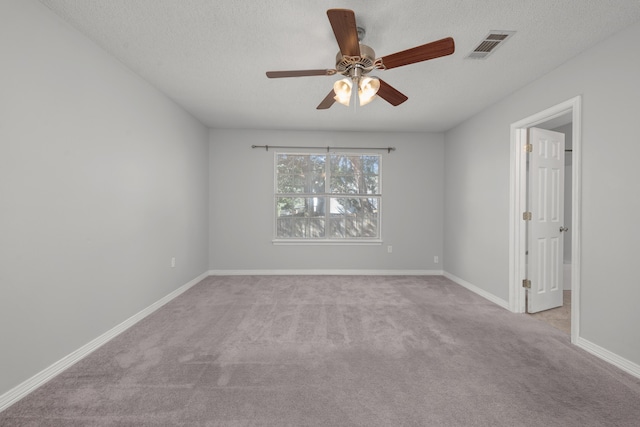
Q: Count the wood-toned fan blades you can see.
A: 5